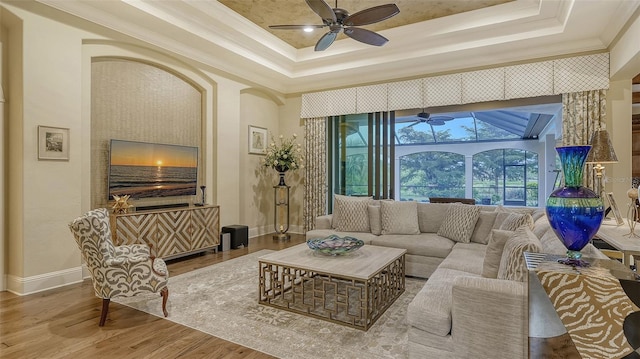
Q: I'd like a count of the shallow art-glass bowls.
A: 1